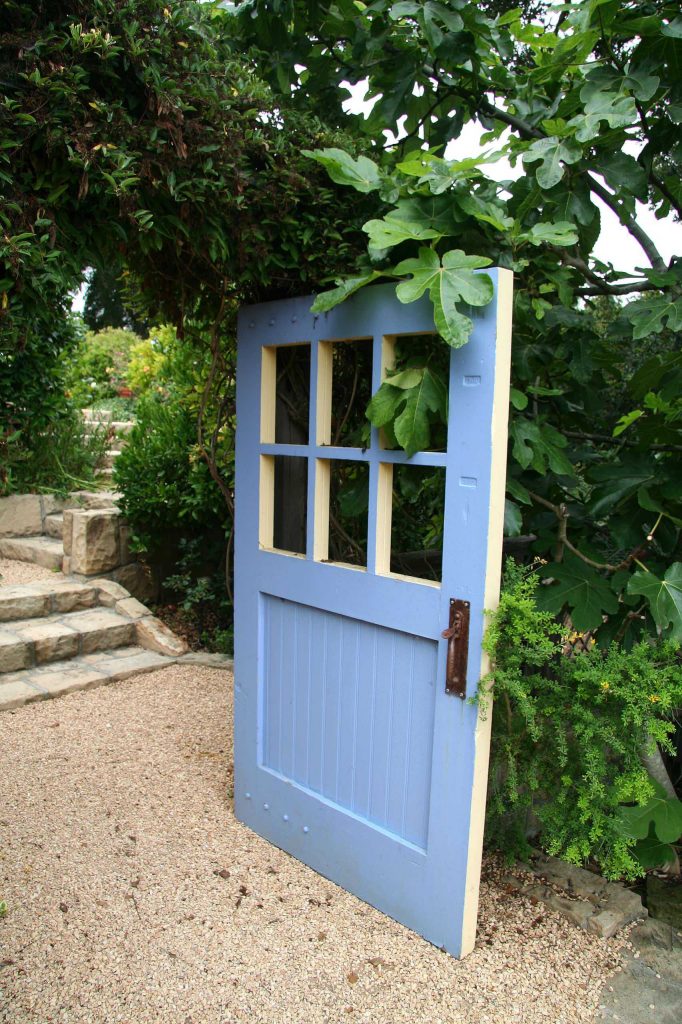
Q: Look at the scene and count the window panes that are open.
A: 6